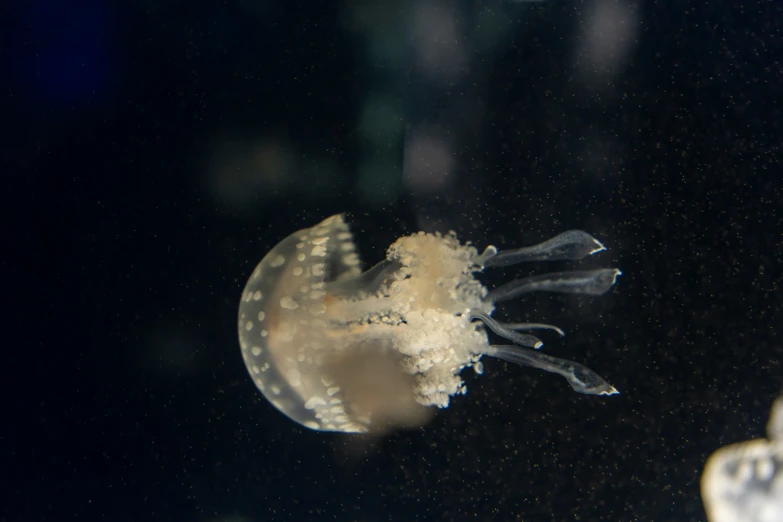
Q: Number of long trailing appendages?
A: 5